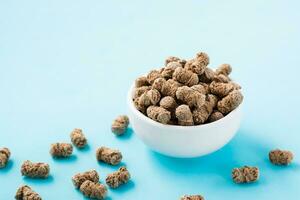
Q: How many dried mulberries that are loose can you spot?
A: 13